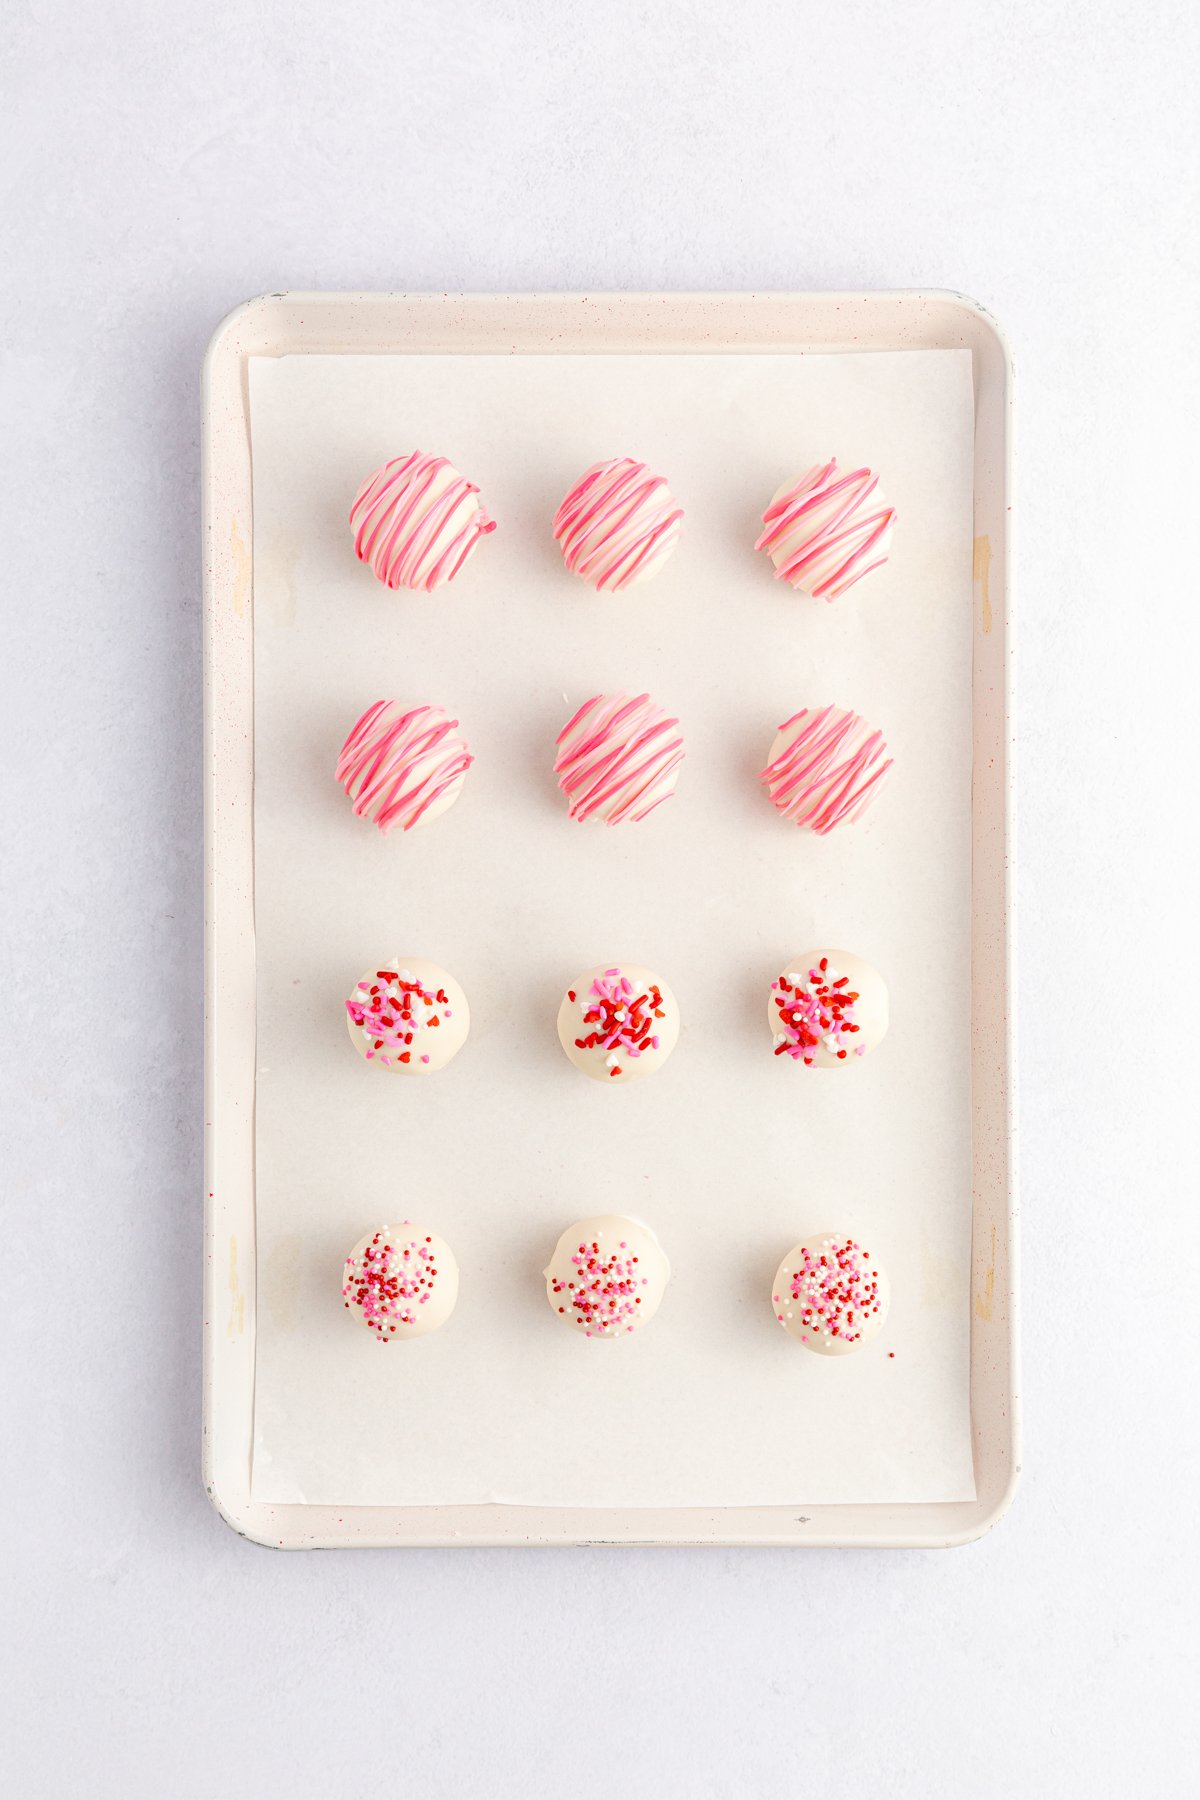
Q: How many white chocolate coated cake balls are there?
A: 12